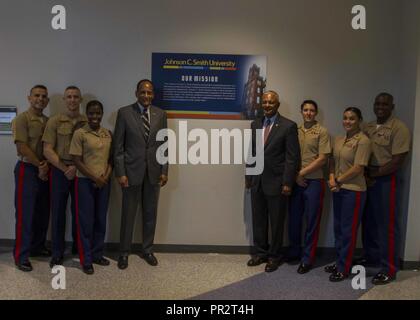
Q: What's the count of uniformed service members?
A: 6